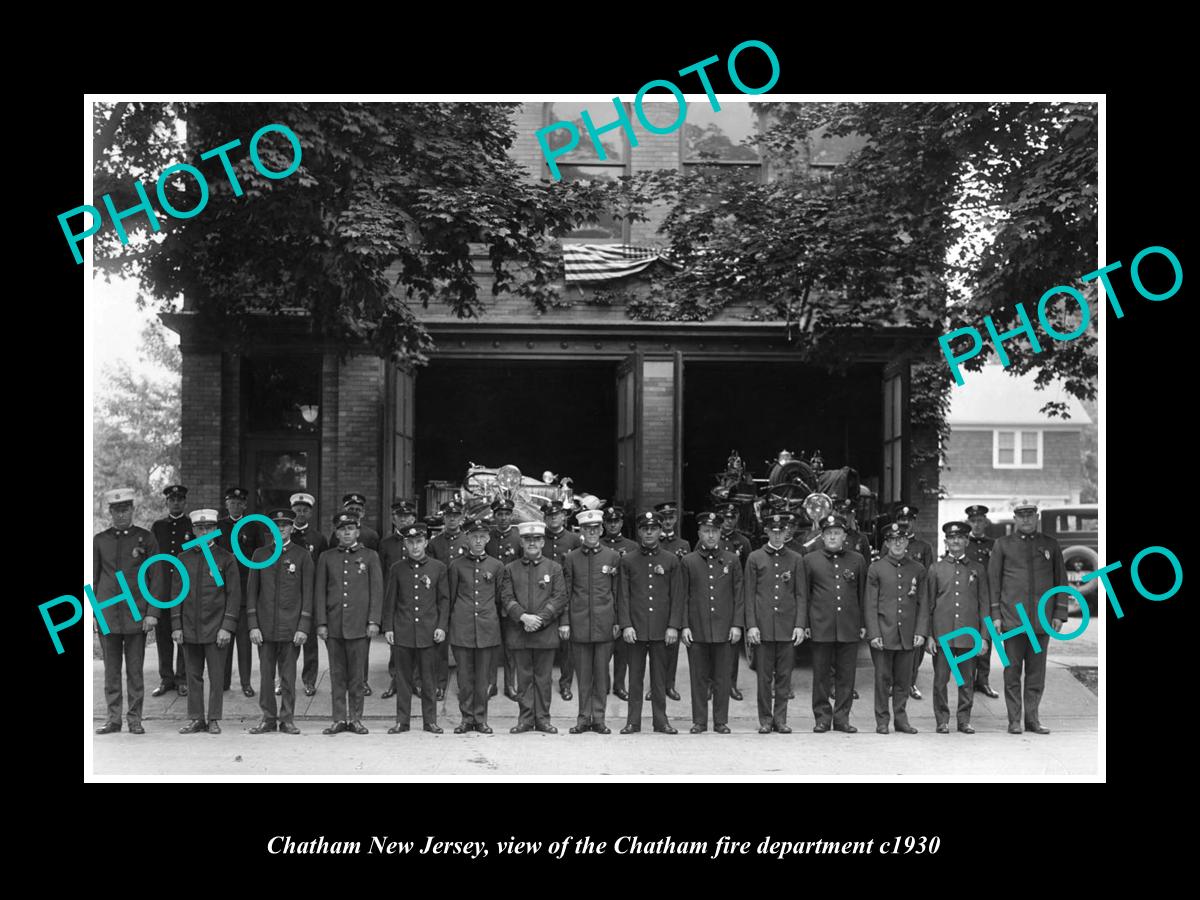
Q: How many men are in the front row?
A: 15